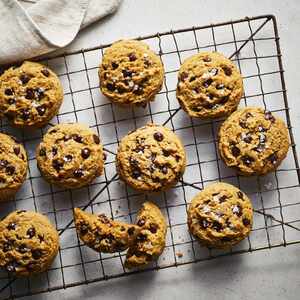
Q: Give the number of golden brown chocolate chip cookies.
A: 10